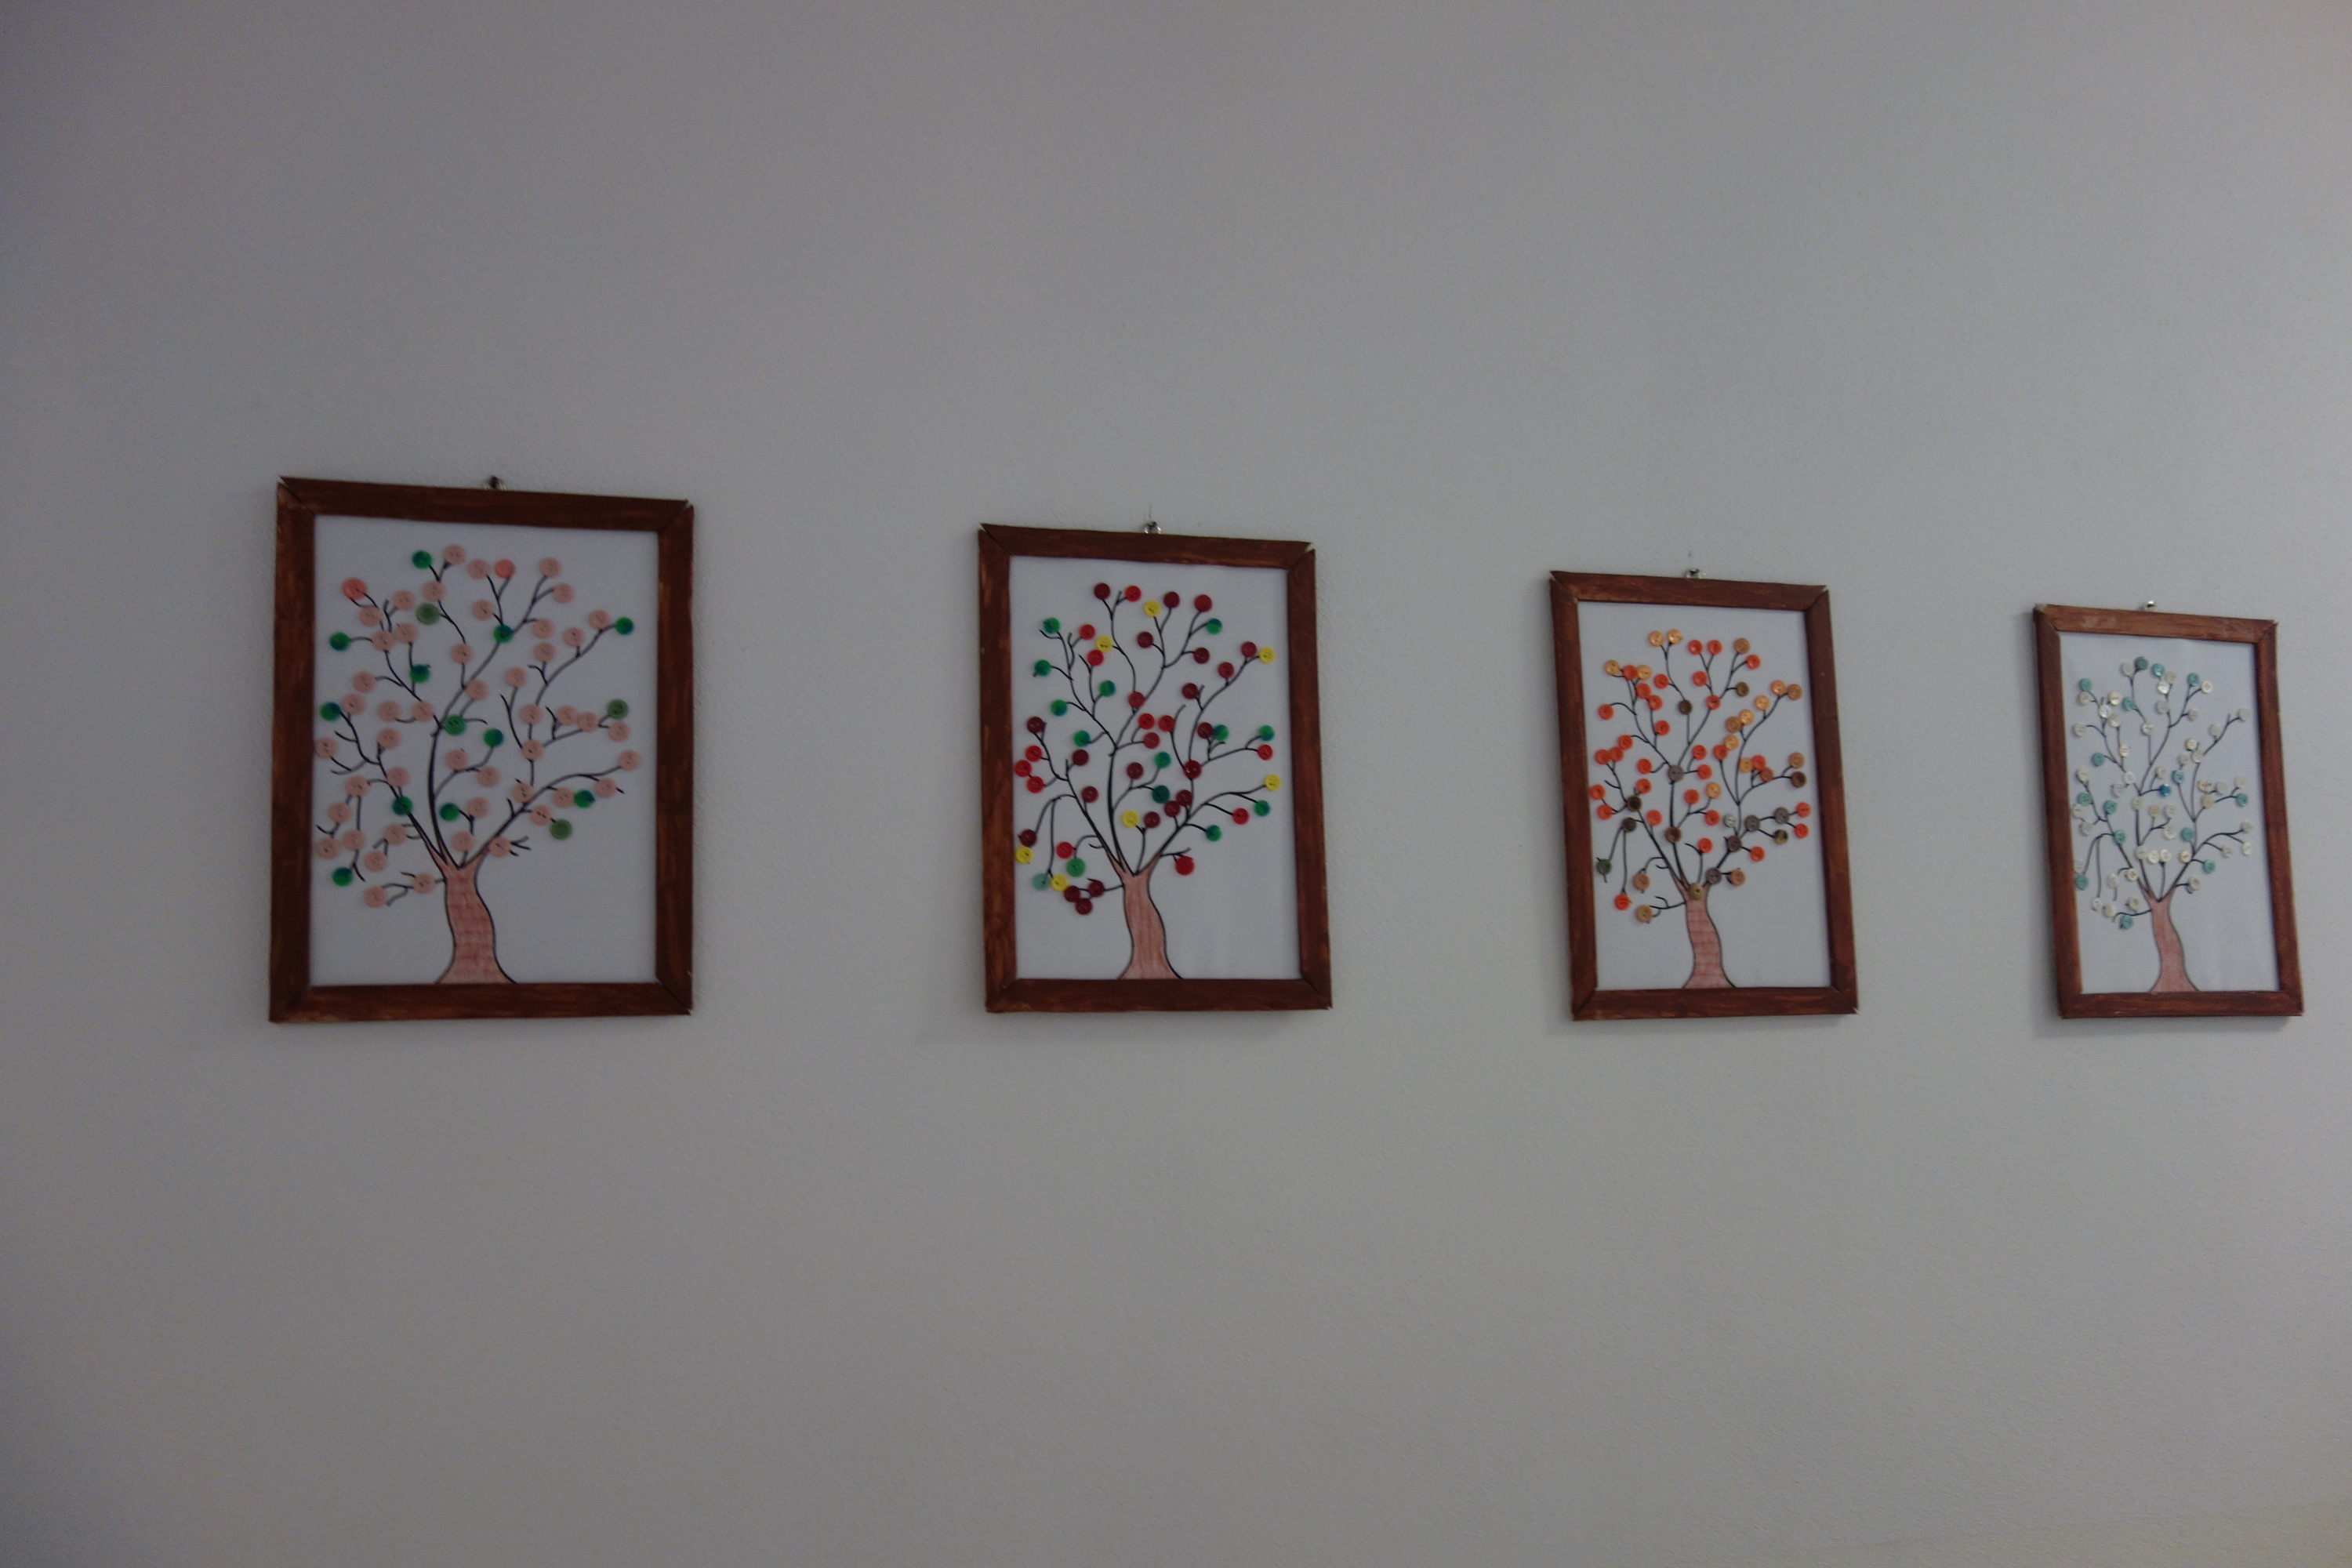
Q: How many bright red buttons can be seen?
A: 12